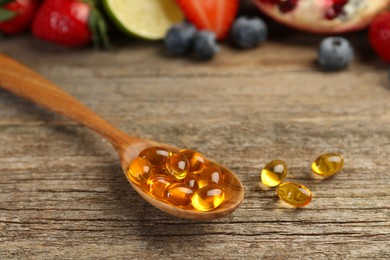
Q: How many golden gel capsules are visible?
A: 12